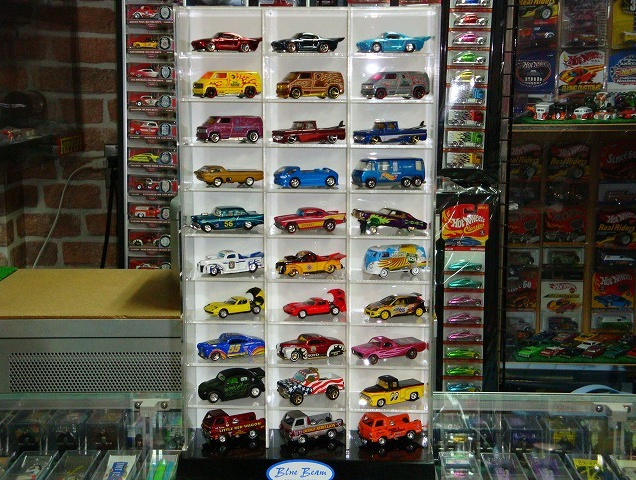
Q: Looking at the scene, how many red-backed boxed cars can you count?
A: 10